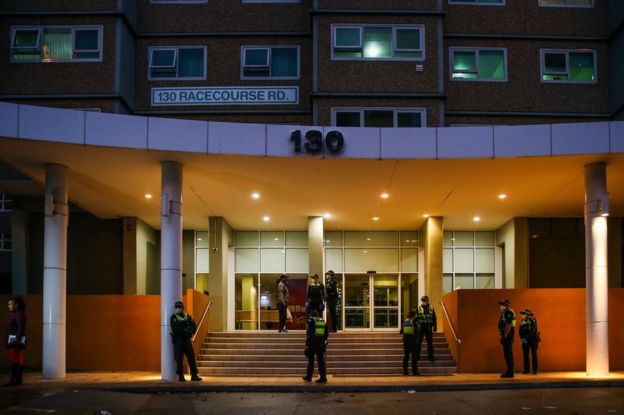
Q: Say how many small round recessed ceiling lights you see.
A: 9